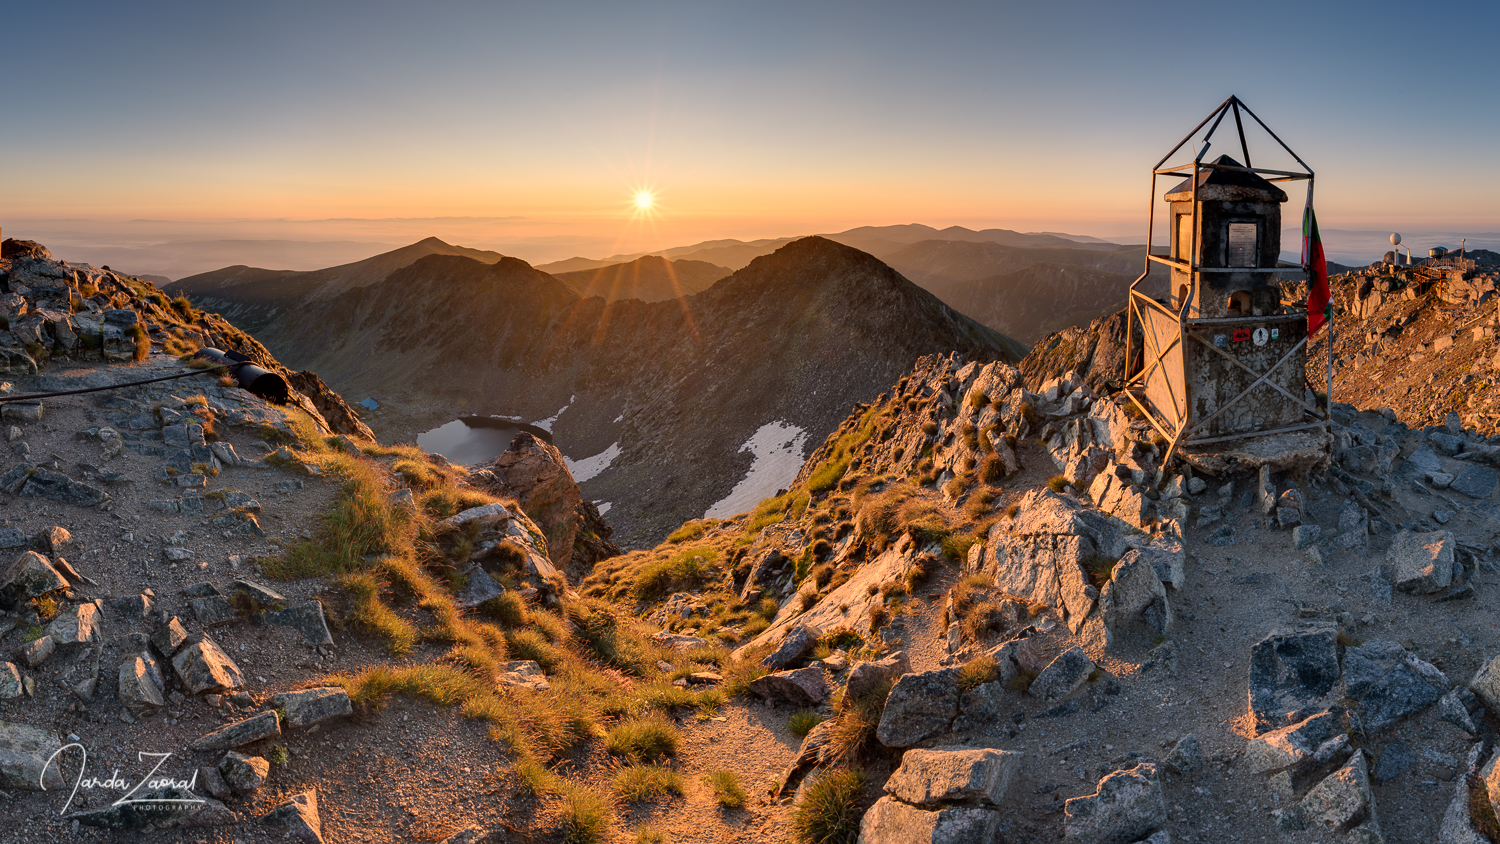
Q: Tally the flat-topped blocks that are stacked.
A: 2